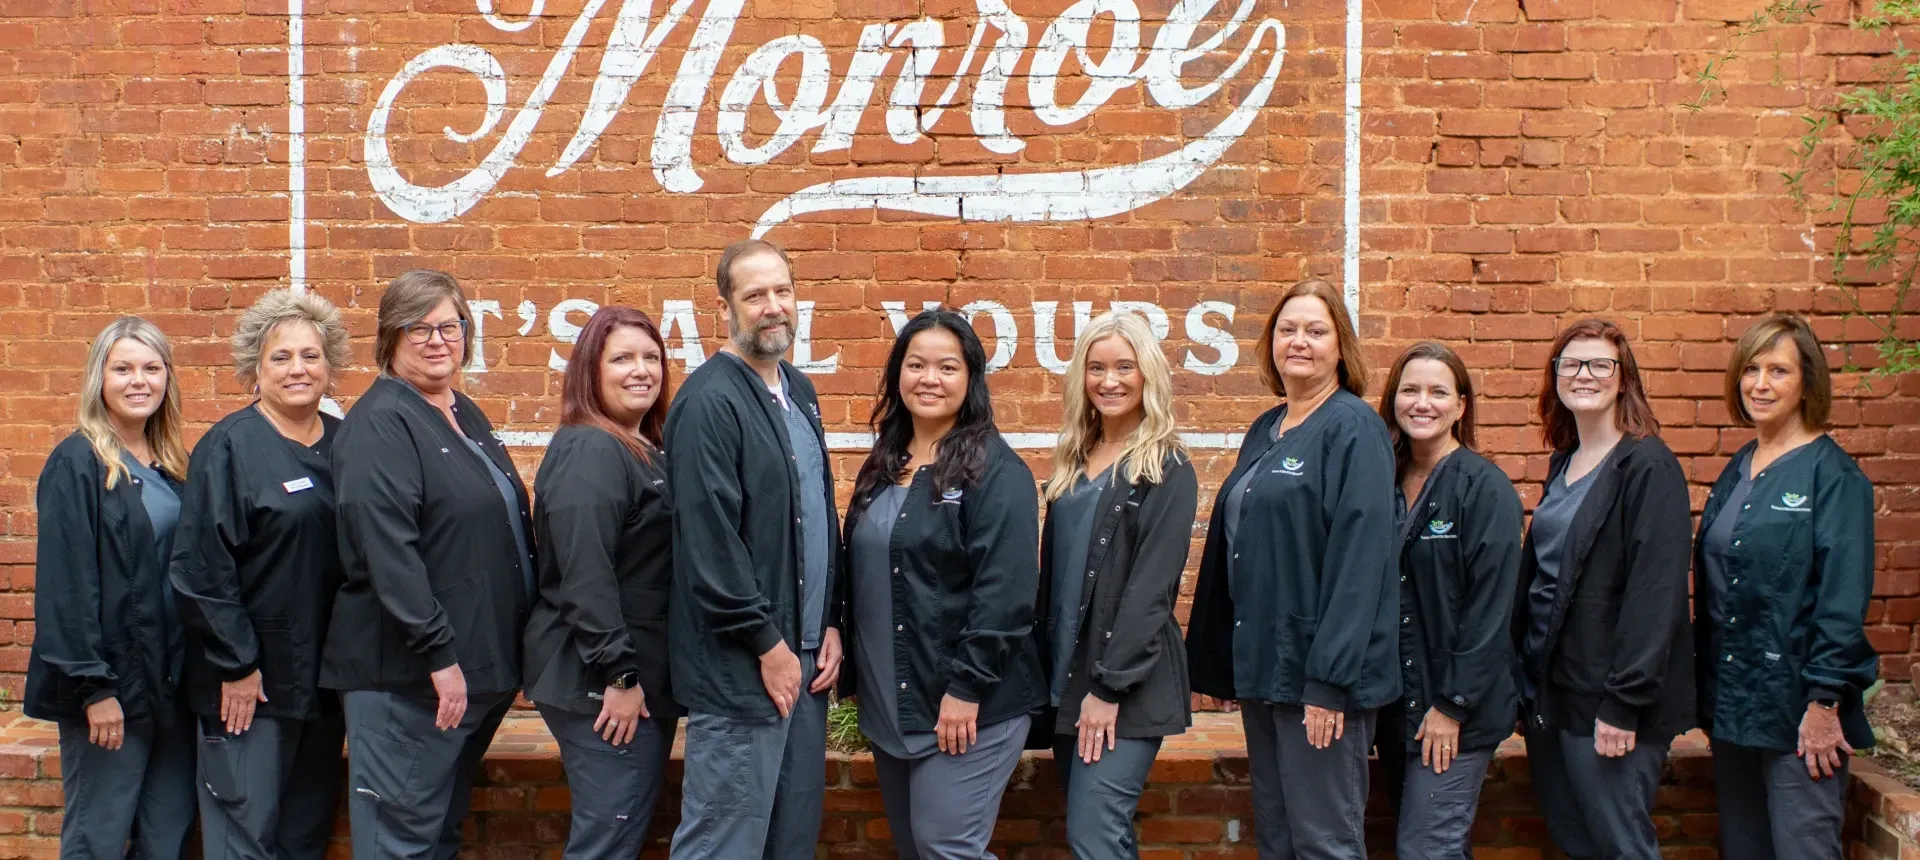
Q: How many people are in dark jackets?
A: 11